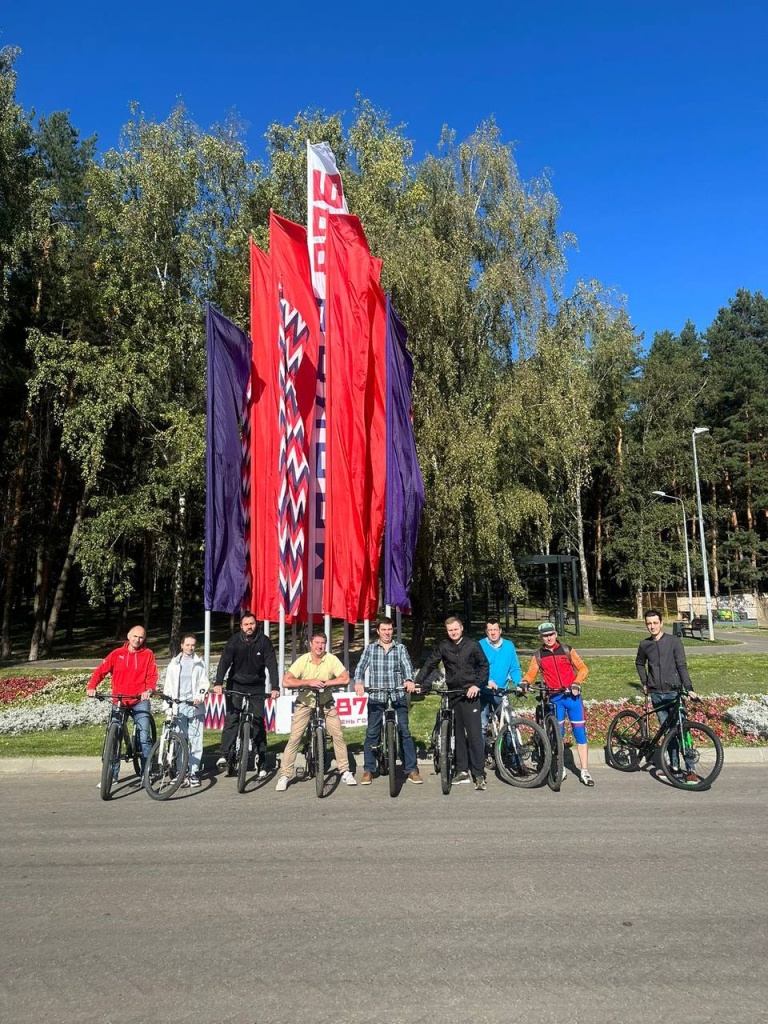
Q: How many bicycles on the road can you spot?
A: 9